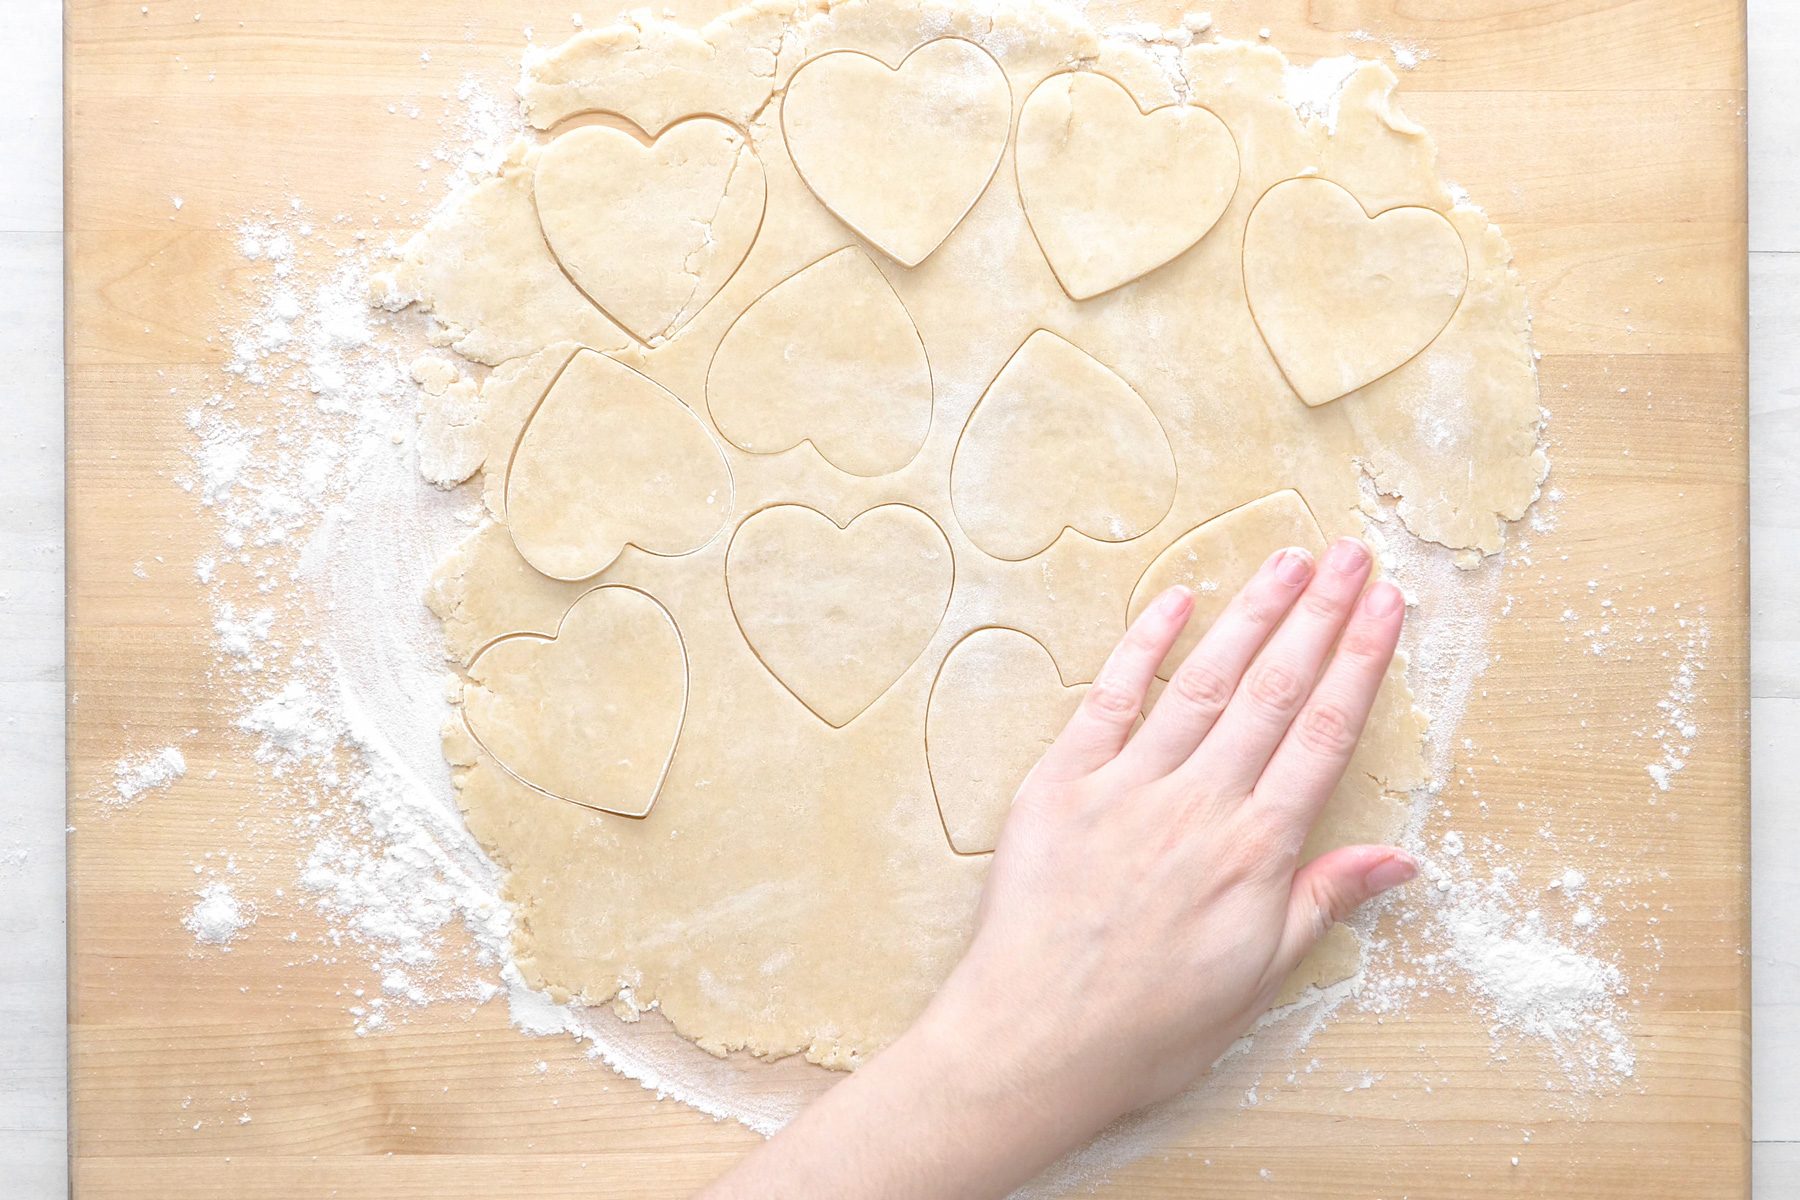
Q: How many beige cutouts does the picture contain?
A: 11